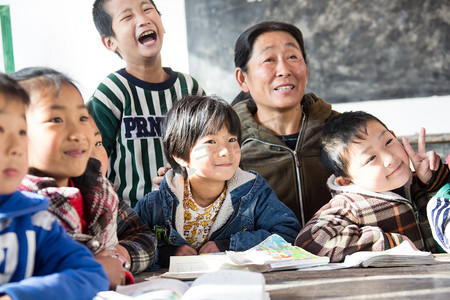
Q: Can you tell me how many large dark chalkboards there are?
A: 1